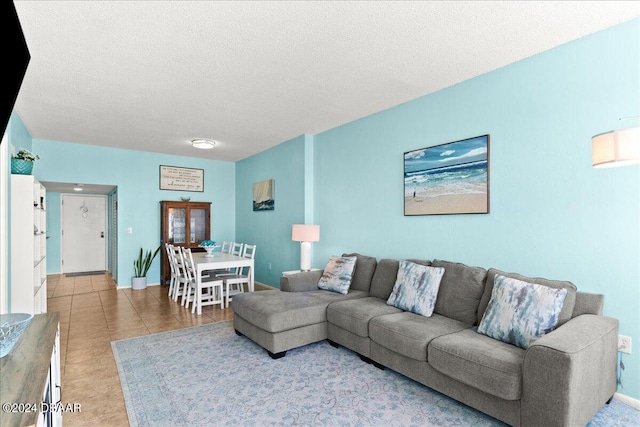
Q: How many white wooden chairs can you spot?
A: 6